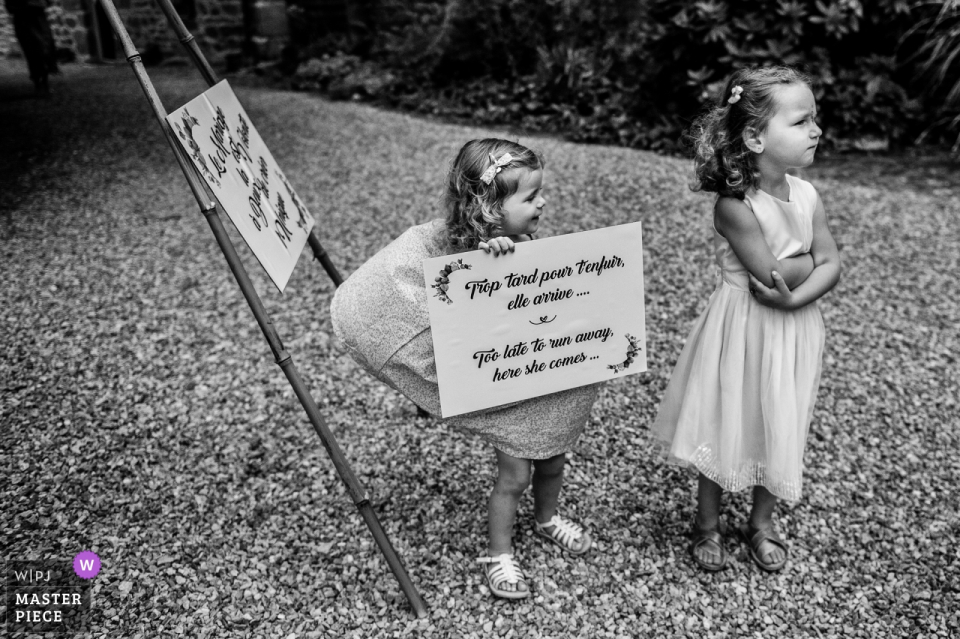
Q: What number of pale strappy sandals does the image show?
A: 2